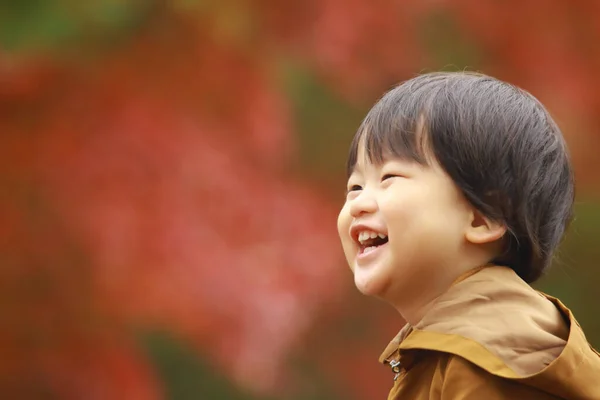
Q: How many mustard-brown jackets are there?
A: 1